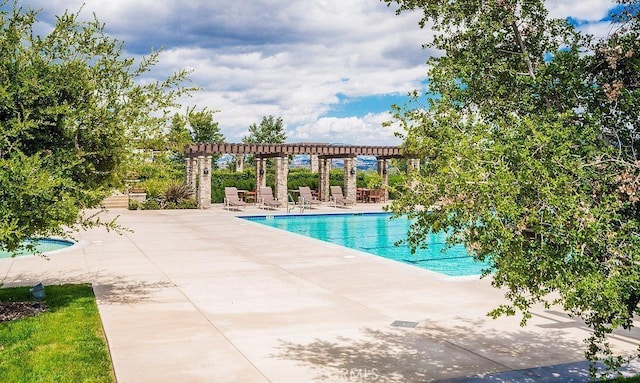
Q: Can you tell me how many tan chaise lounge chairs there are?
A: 4